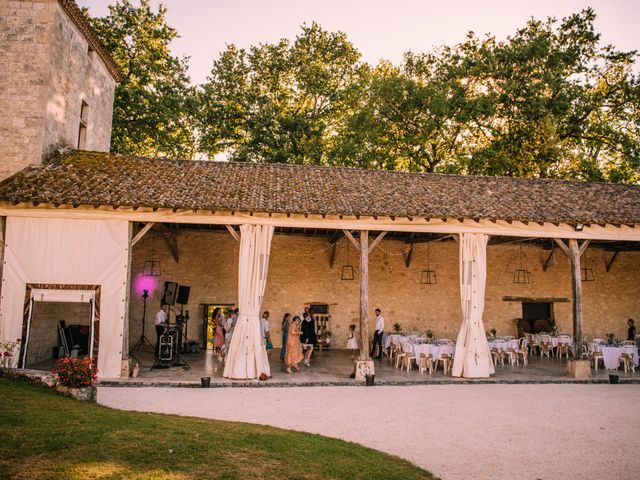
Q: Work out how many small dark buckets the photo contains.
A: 3